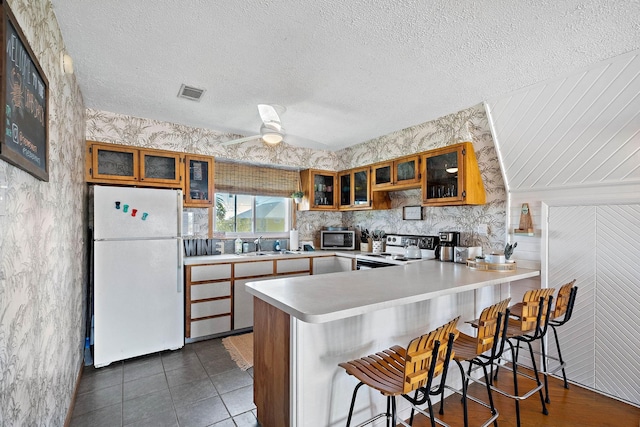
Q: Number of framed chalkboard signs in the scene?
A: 1